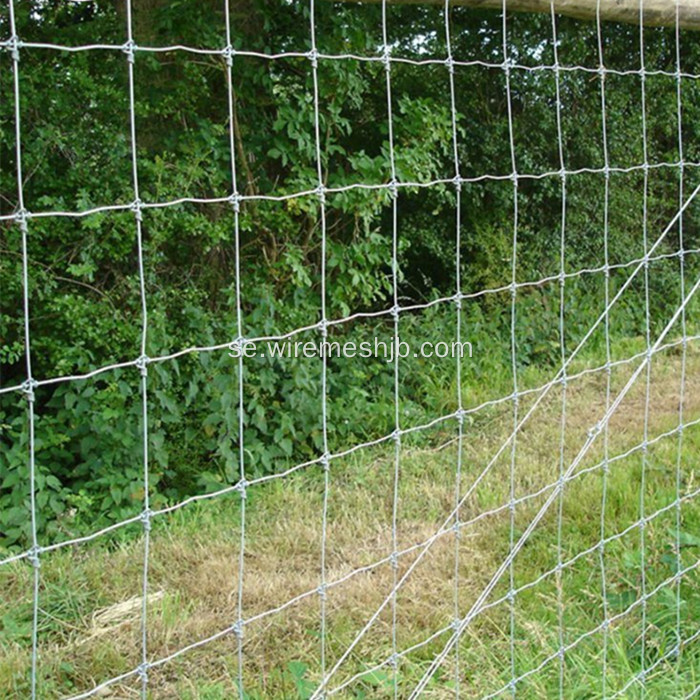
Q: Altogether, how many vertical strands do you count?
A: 11